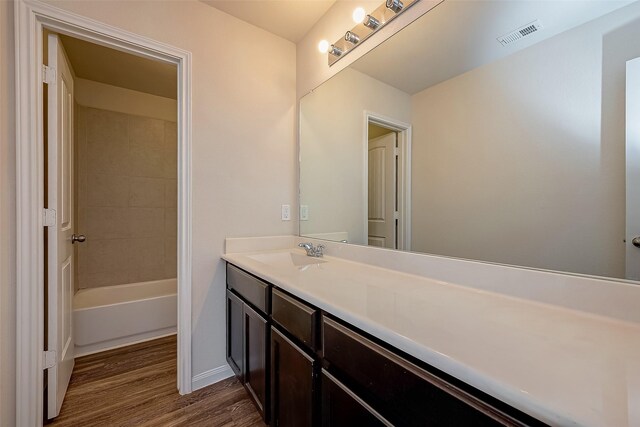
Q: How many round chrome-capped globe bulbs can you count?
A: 2